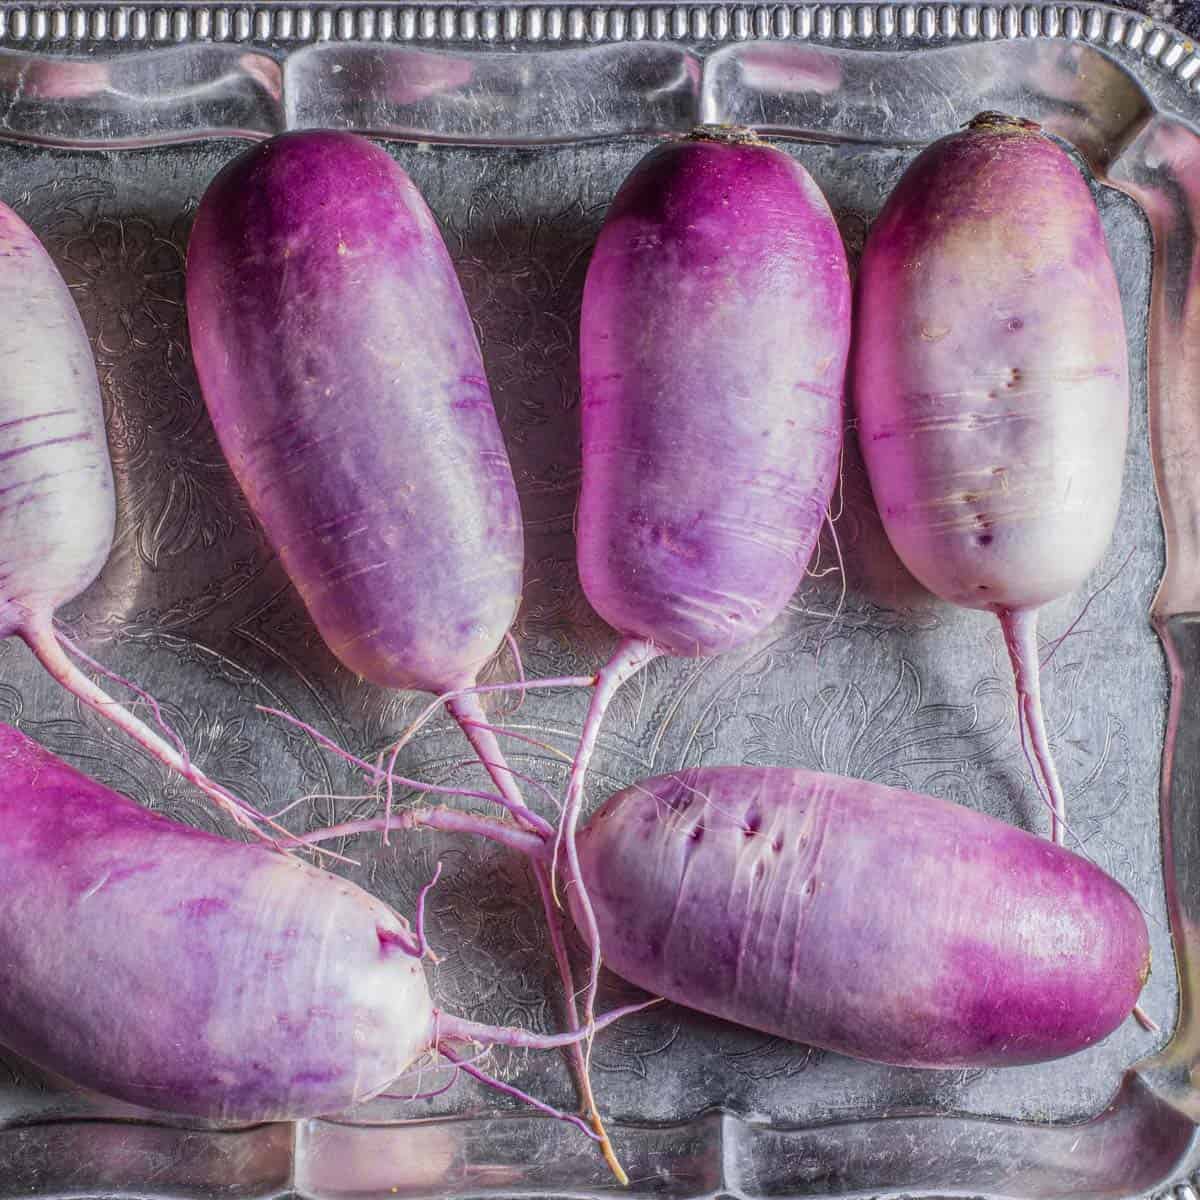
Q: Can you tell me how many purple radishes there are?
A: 6